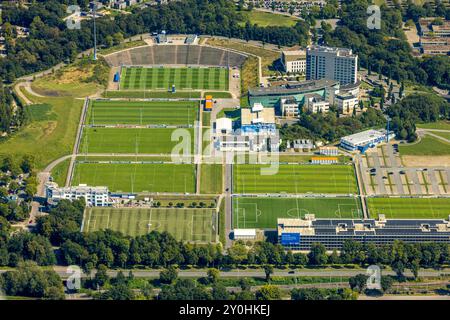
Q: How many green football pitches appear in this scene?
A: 8